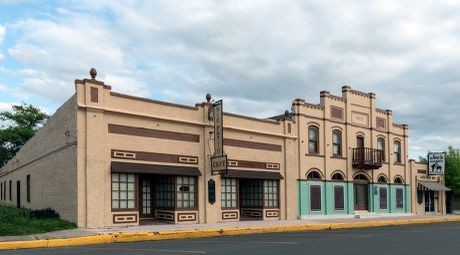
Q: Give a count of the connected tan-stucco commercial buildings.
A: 3